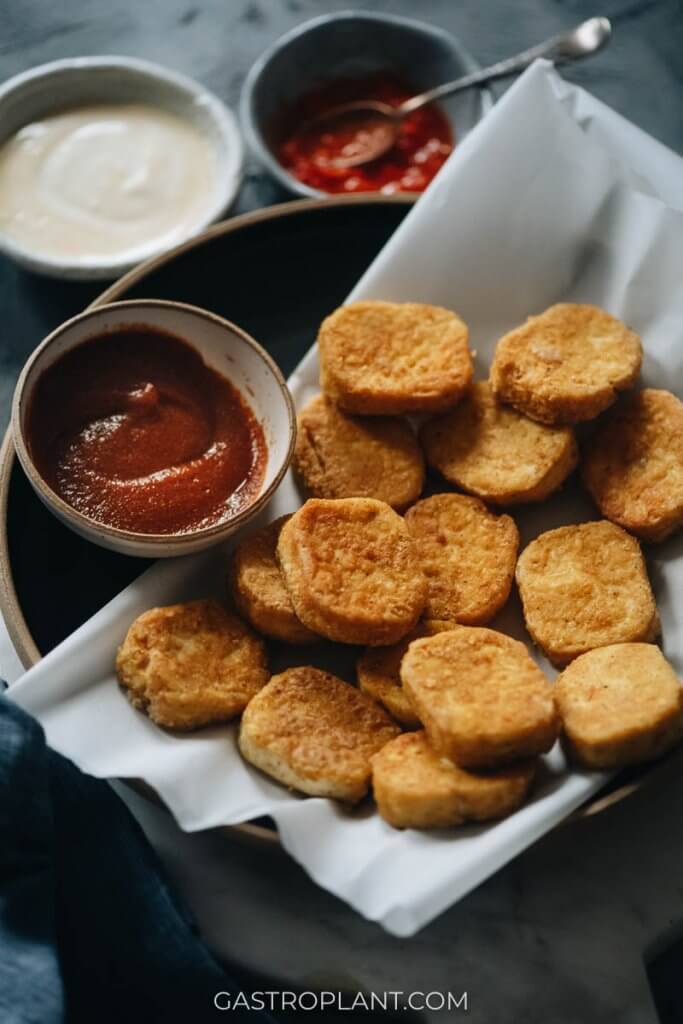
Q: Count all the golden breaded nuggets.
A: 15